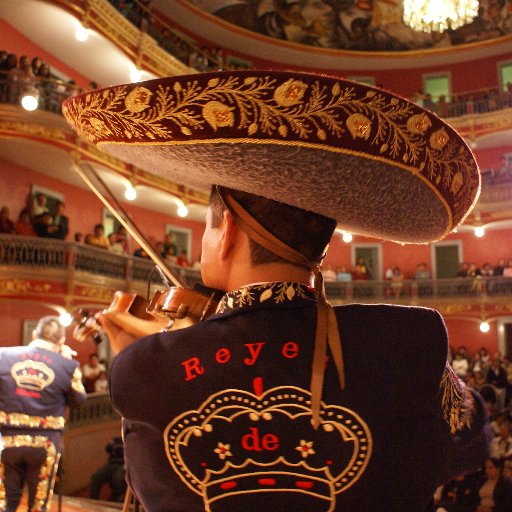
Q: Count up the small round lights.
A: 9